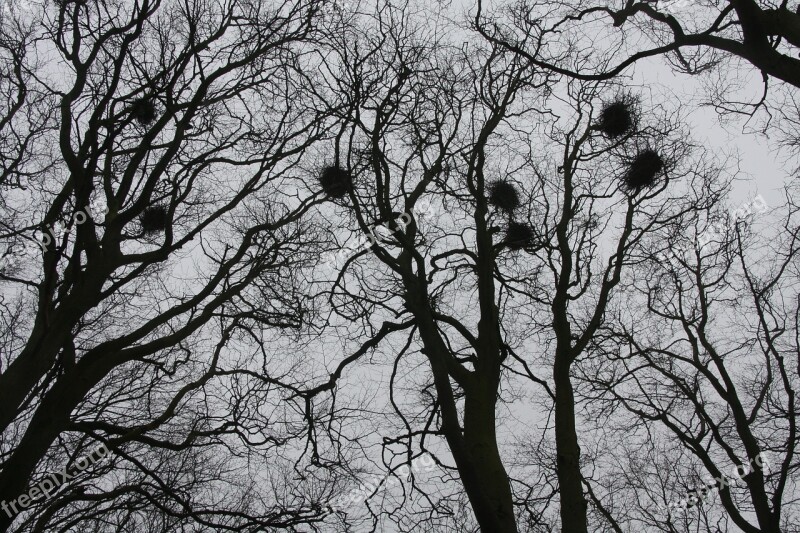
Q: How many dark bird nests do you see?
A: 7